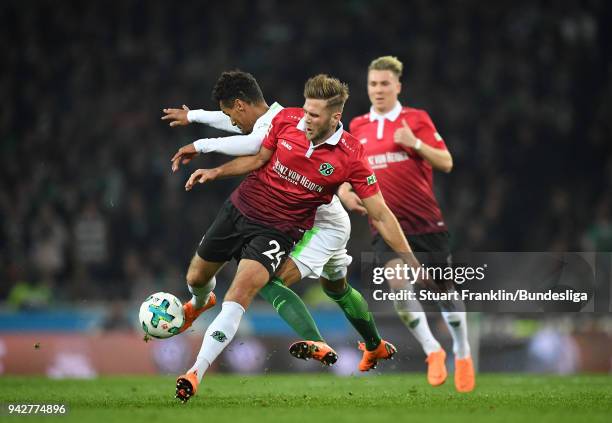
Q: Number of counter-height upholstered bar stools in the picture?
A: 0